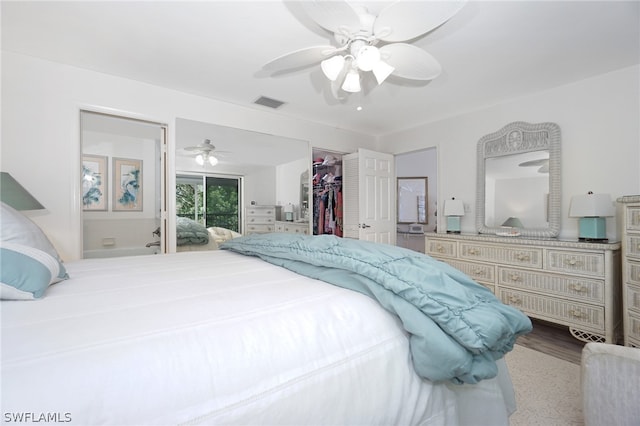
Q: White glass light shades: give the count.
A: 4